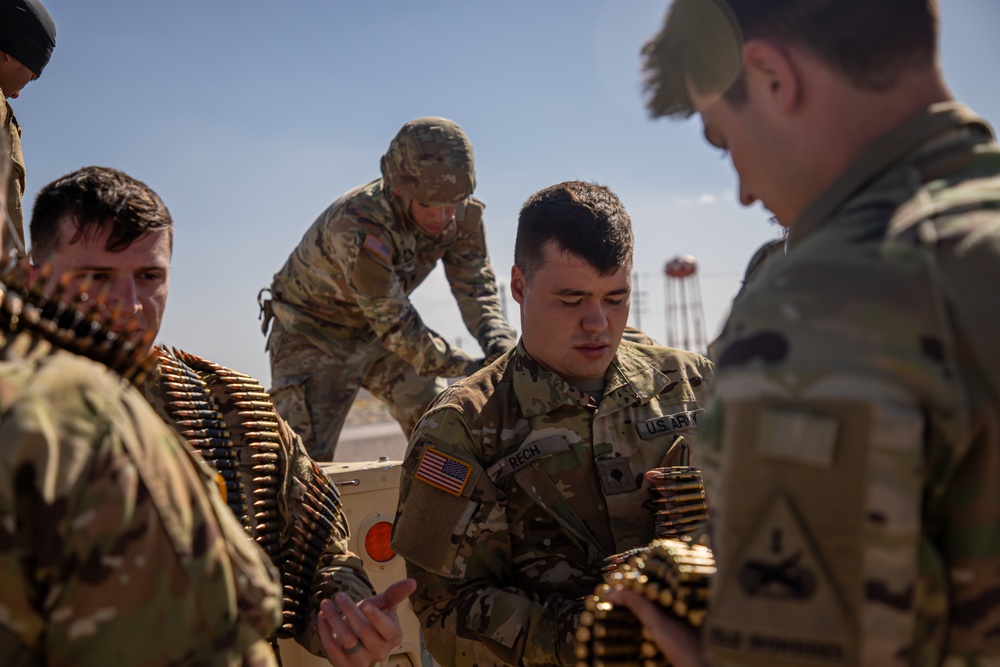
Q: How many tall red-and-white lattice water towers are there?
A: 1